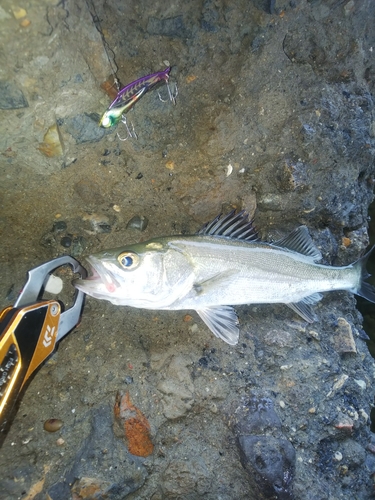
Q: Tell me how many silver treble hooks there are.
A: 2